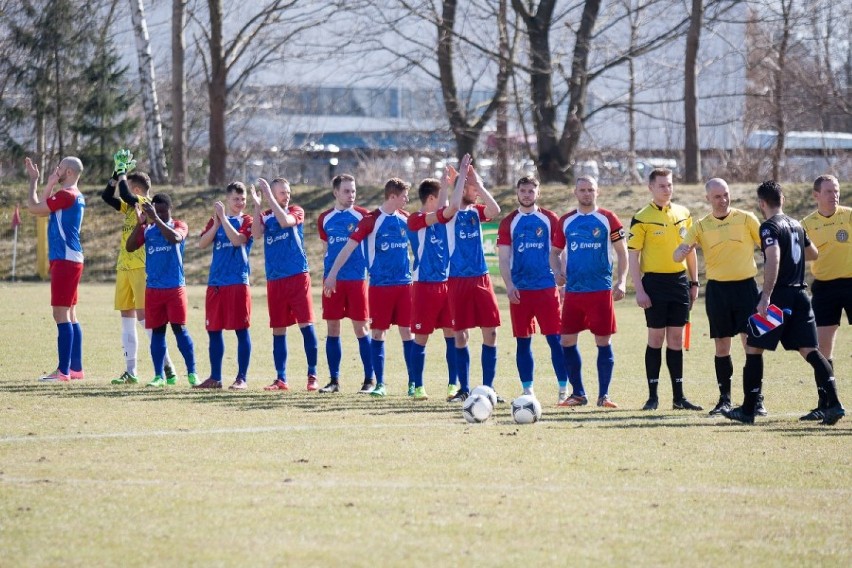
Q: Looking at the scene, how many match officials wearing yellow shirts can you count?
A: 3